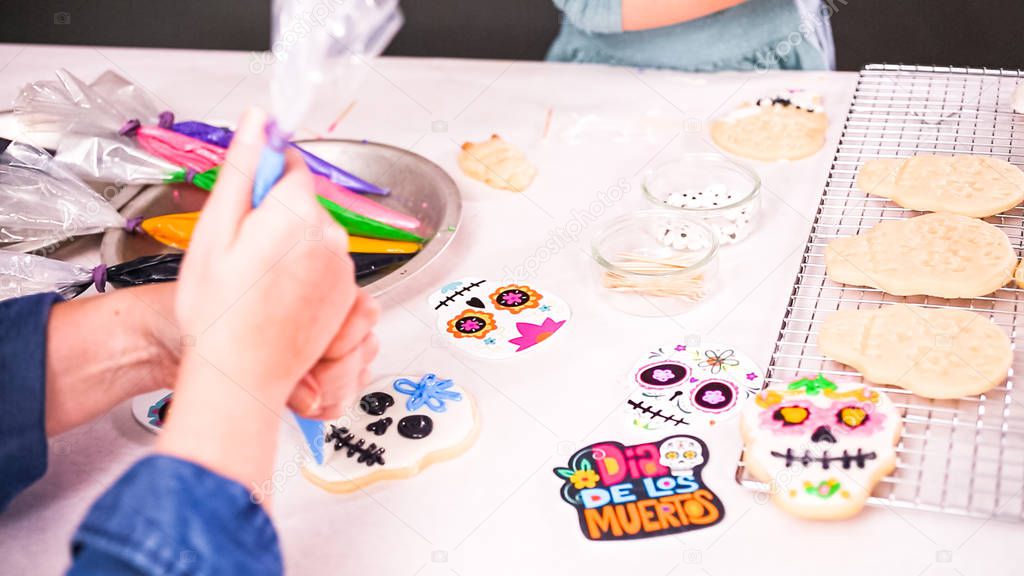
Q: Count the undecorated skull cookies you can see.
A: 3